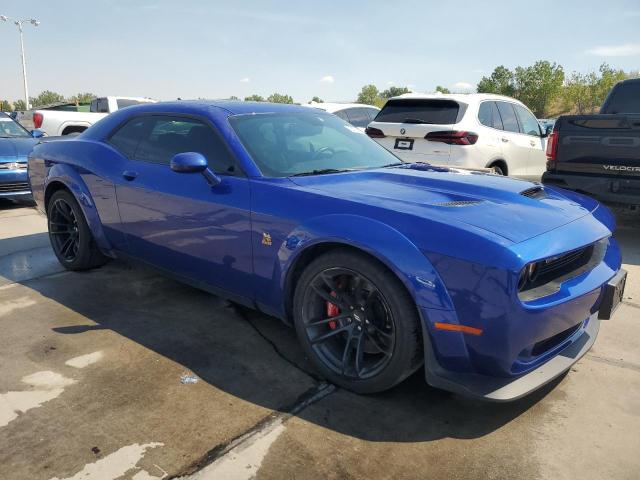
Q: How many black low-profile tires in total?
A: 2